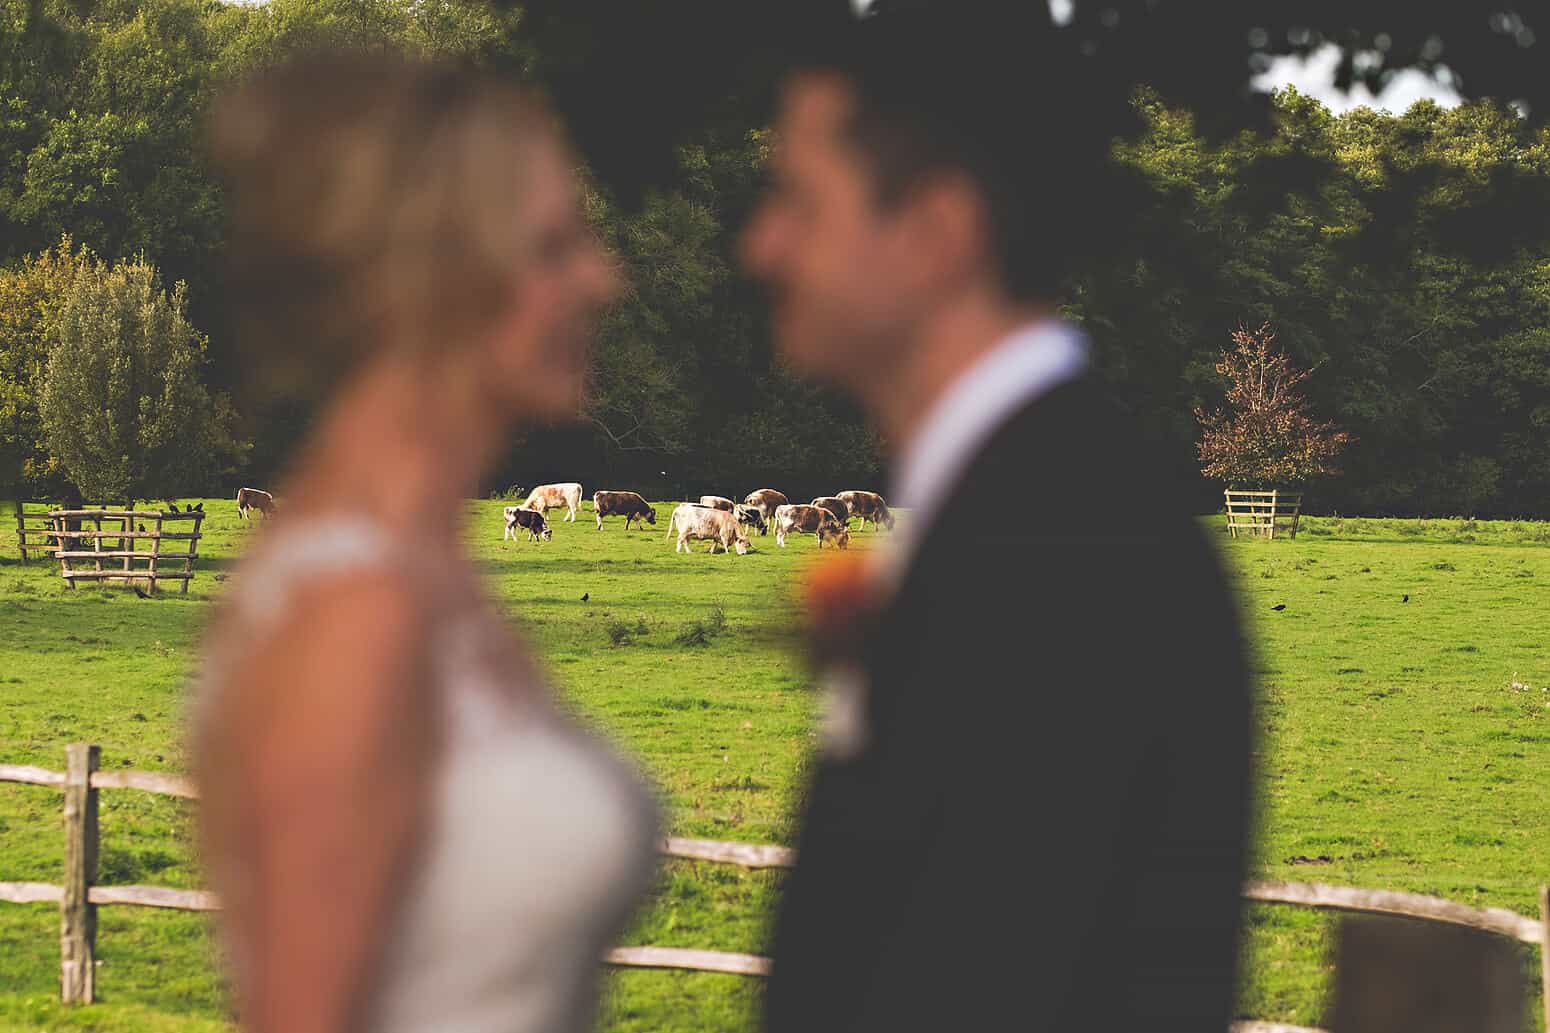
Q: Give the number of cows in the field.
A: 11